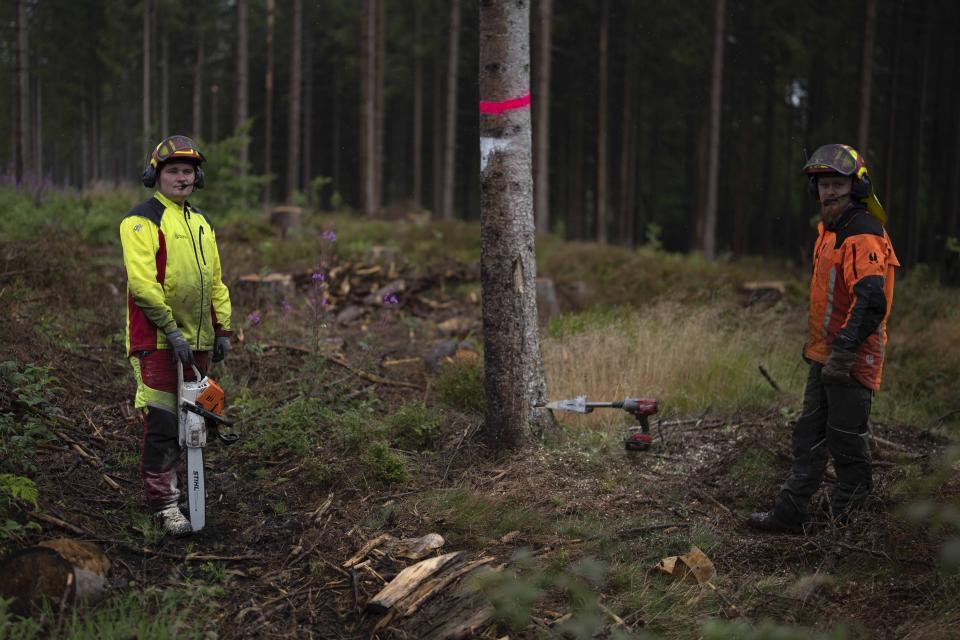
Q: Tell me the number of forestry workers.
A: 2